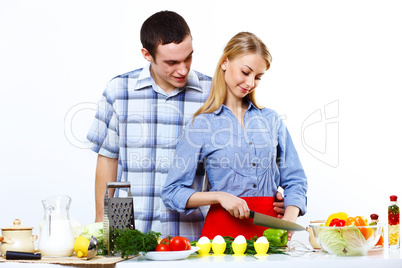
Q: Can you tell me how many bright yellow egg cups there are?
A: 4